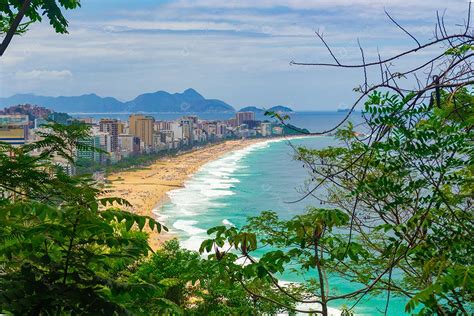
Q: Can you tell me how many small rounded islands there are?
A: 2